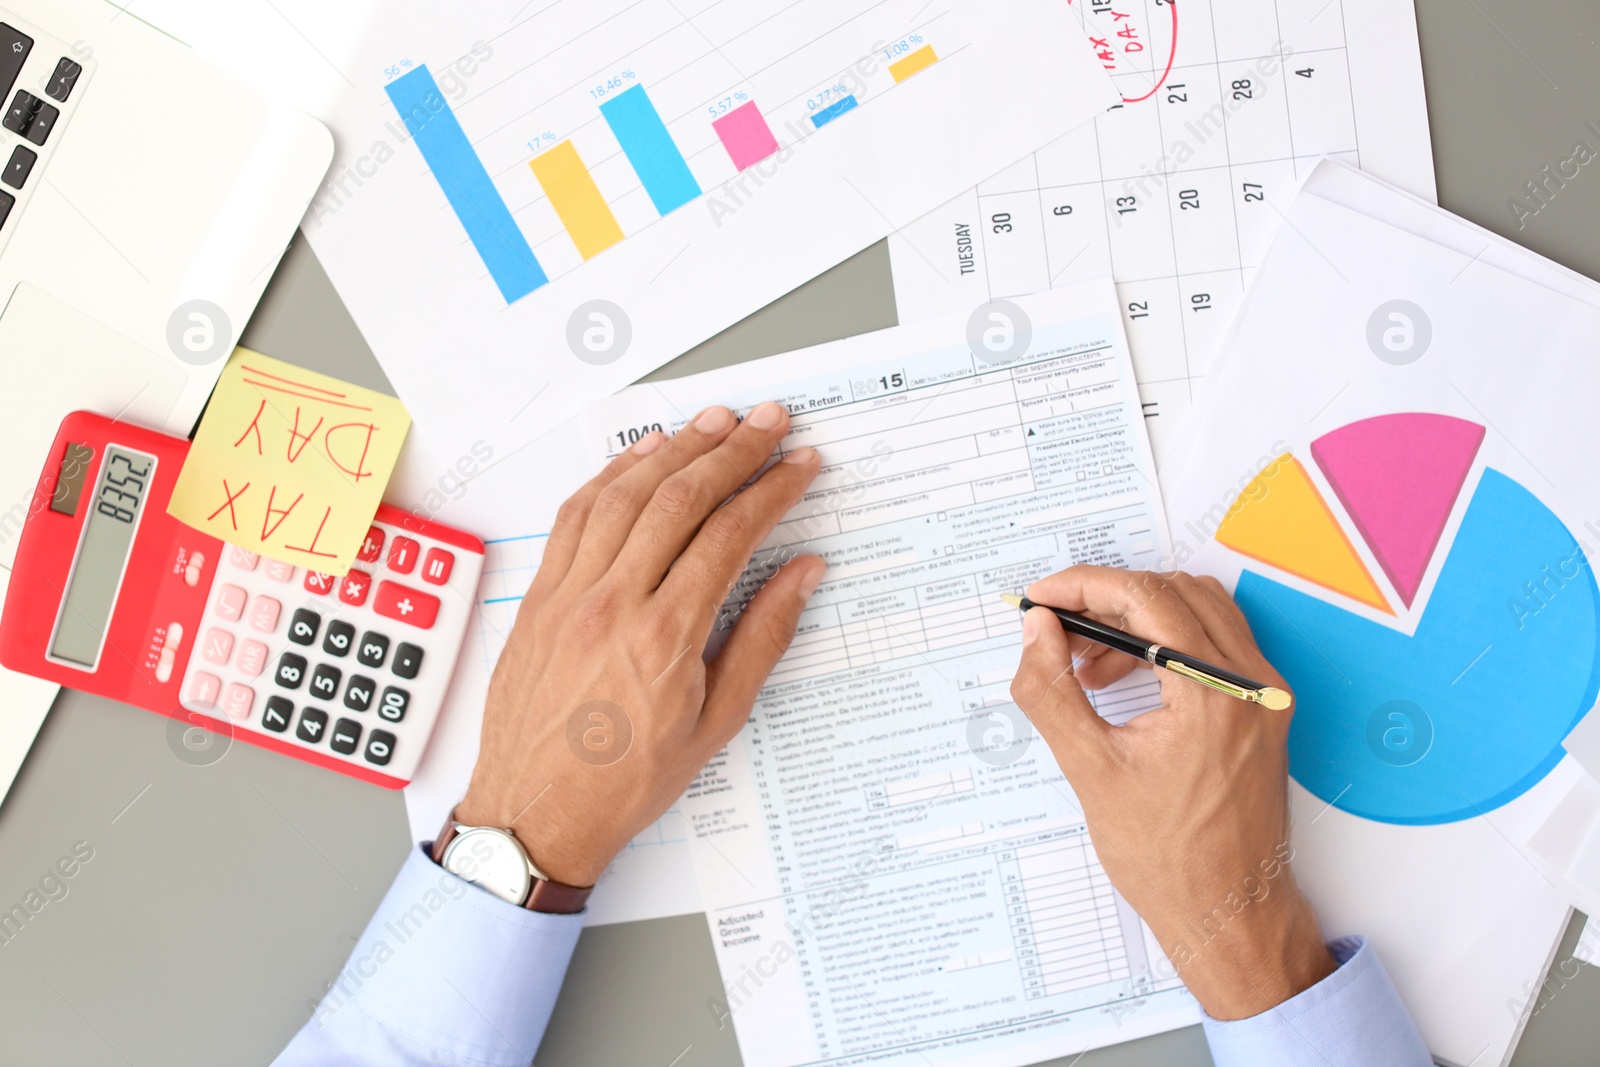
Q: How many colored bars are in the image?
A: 6